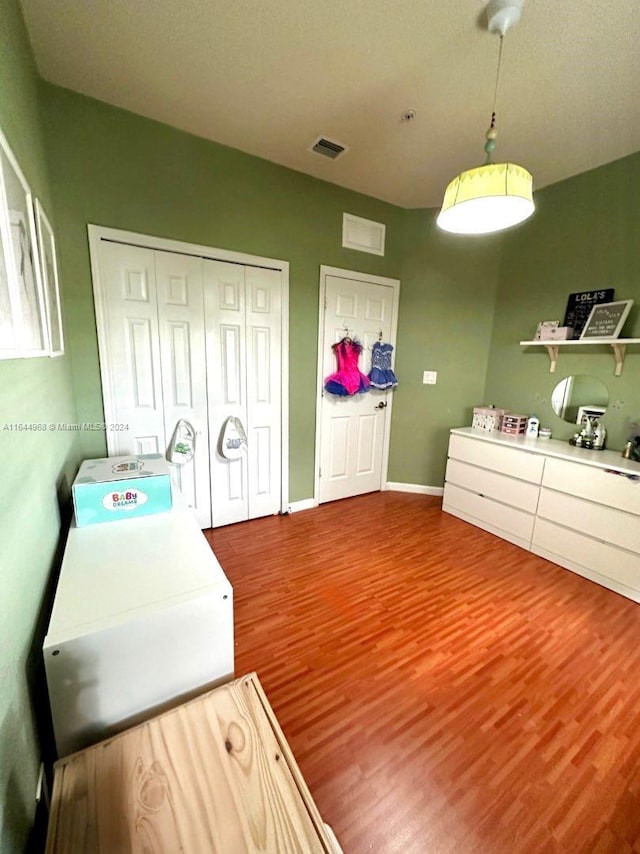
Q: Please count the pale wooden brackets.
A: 2